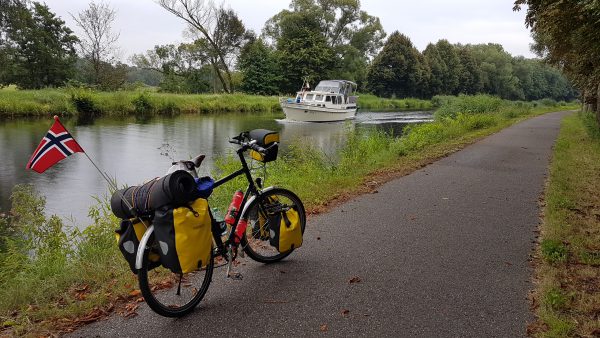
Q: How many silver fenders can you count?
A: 2